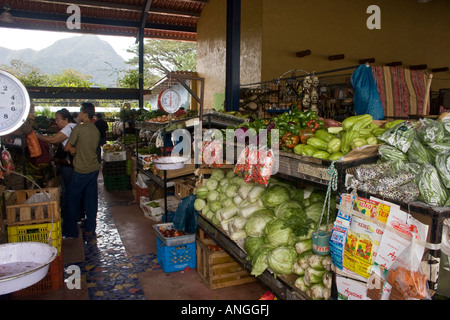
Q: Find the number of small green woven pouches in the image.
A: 1